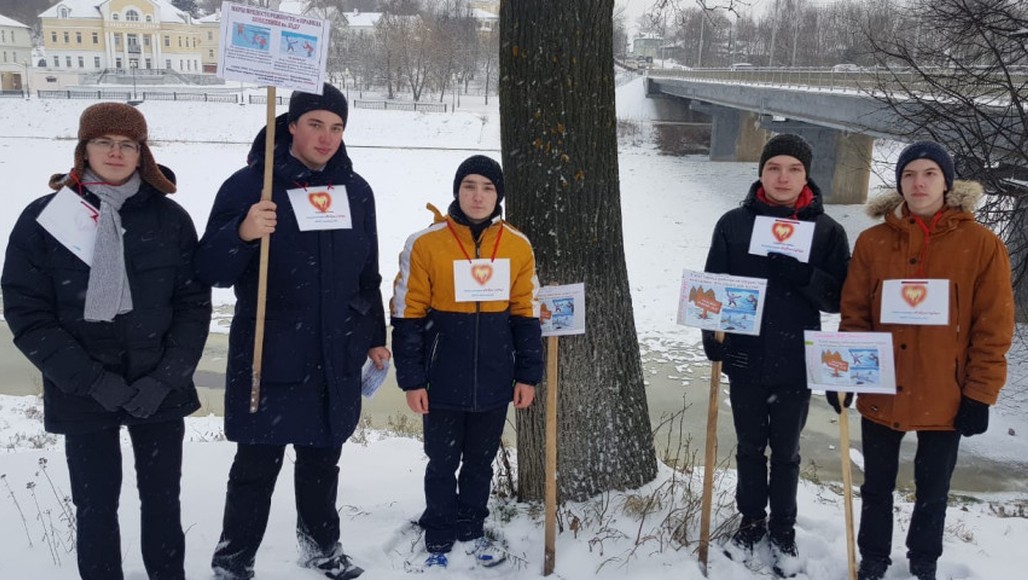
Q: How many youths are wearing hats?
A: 5